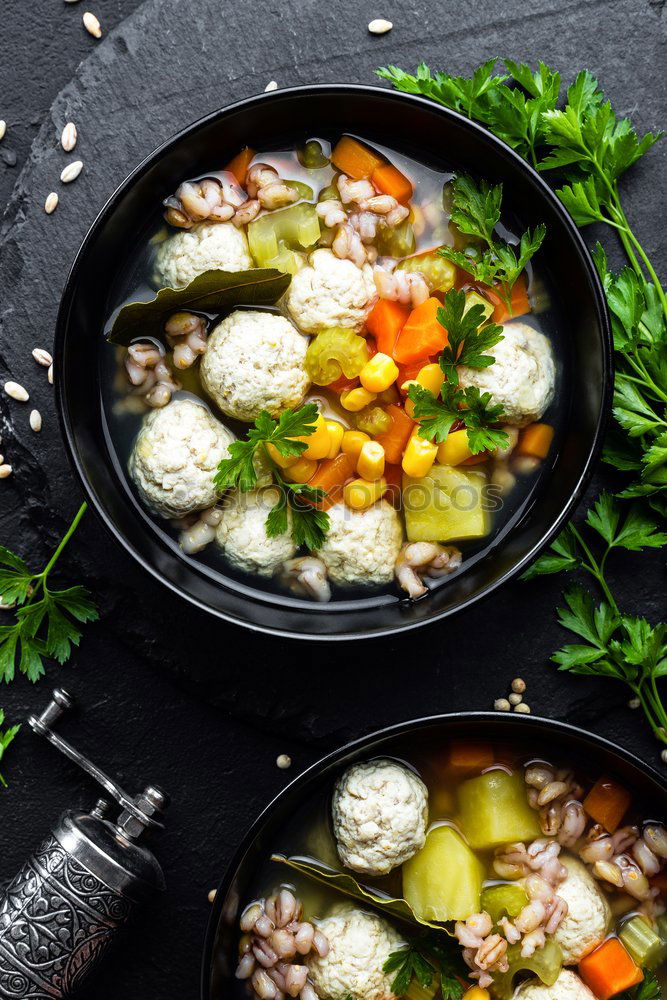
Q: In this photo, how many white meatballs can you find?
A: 11